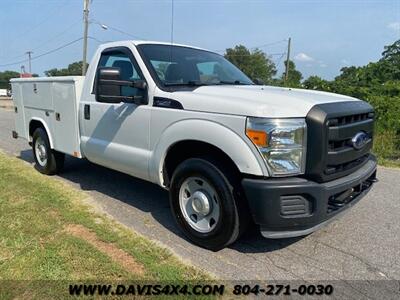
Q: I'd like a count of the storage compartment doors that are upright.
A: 2